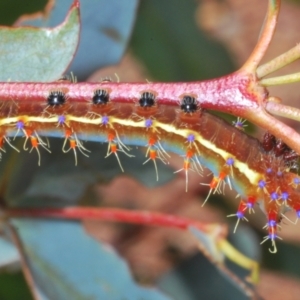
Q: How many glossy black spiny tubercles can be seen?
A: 4